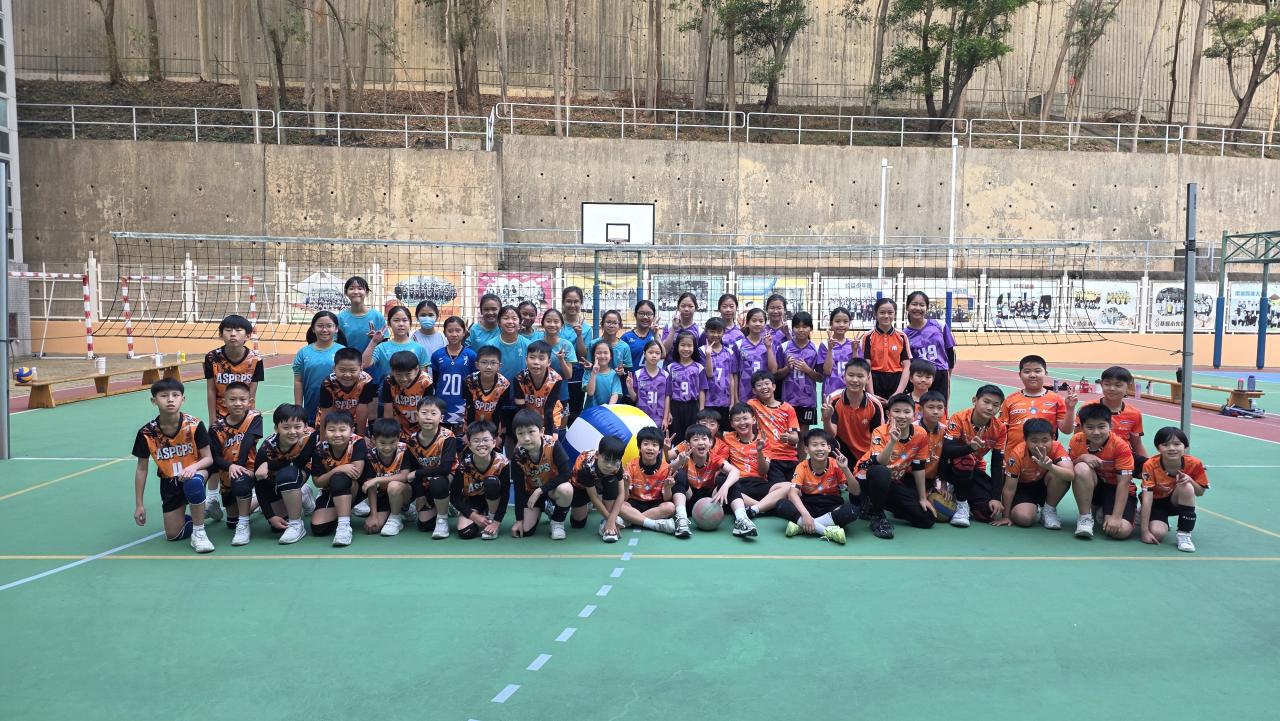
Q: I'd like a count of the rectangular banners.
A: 12